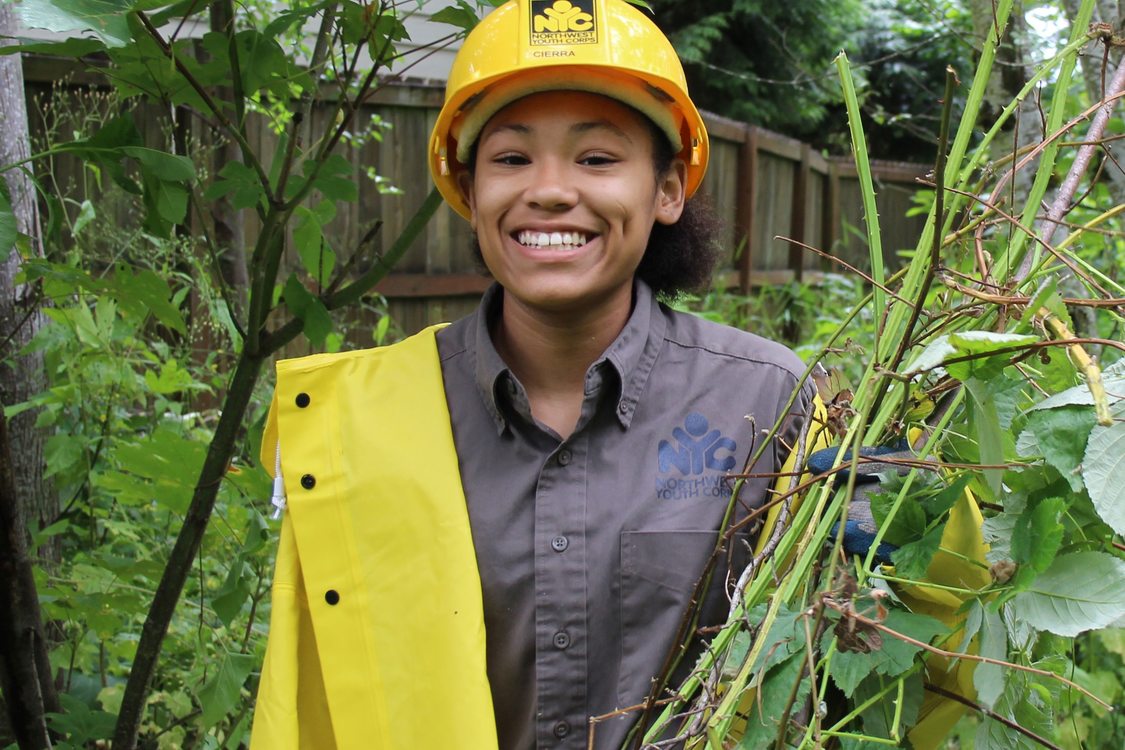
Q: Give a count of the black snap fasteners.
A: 3